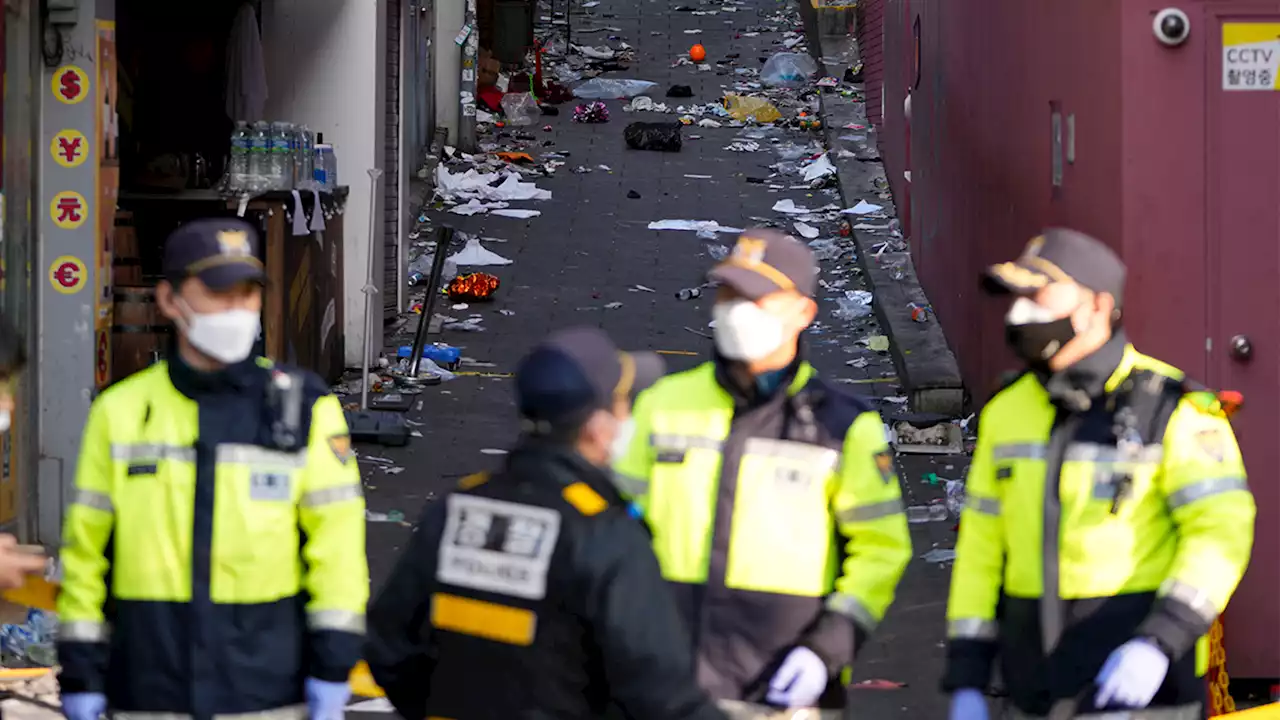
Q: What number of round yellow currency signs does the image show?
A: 4